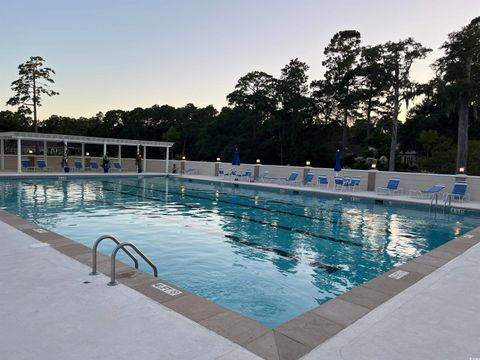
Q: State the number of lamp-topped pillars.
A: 8